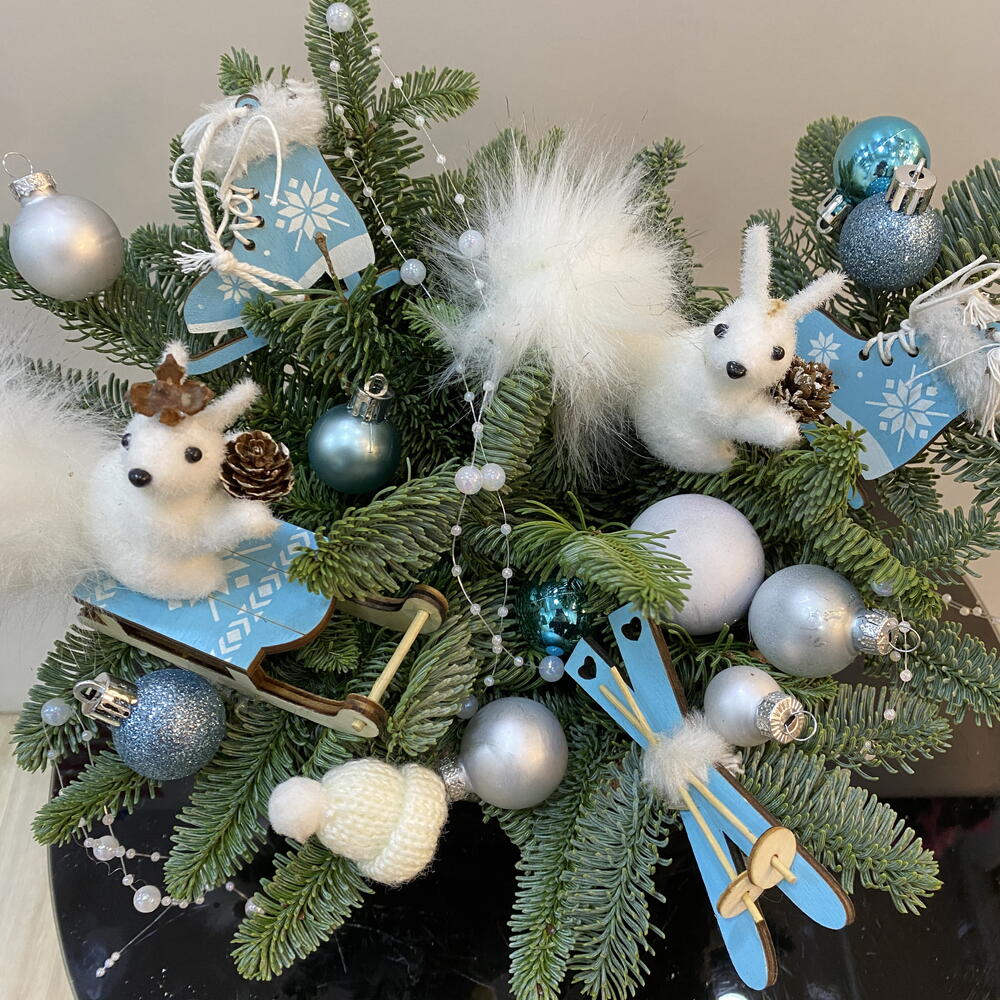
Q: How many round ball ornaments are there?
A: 10